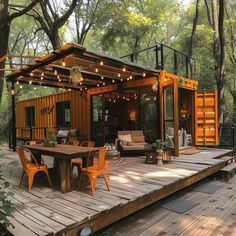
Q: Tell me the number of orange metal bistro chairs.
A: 5